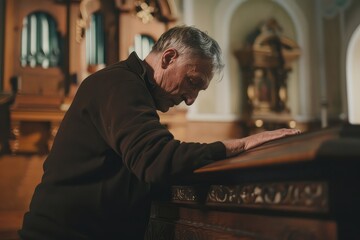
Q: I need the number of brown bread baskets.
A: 0